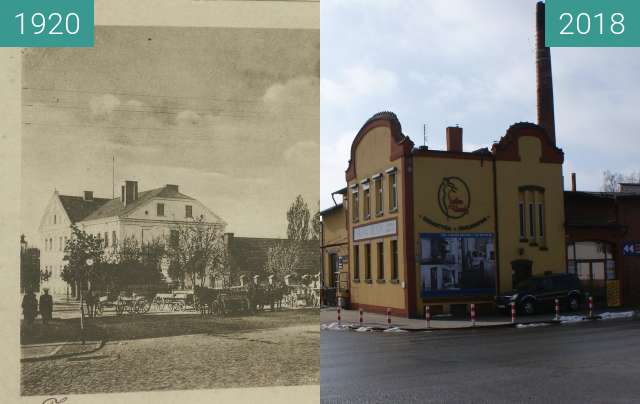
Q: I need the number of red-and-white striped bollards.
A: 8